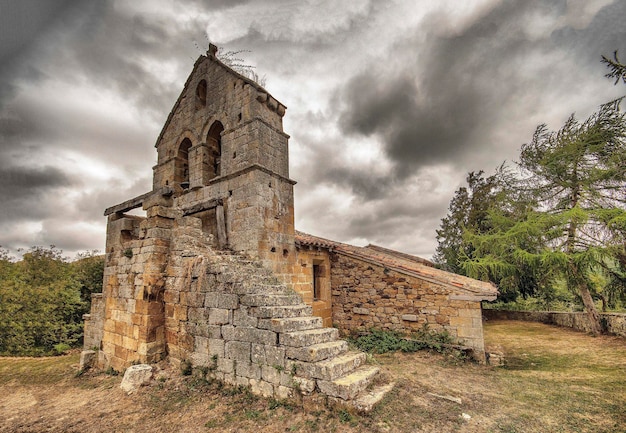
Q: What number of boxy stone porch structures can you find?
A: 1